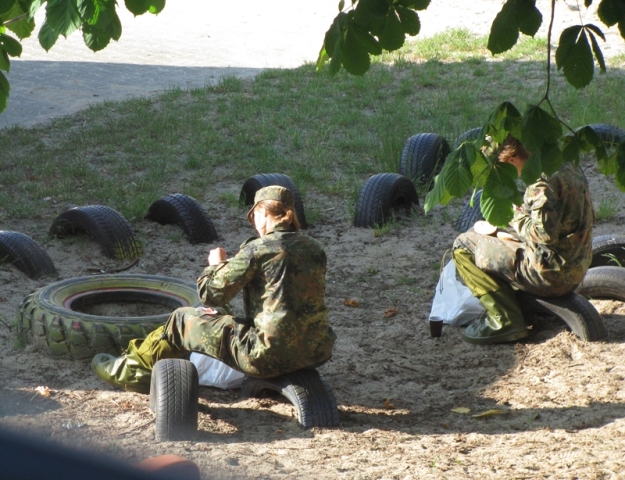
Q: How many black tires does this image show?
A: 14